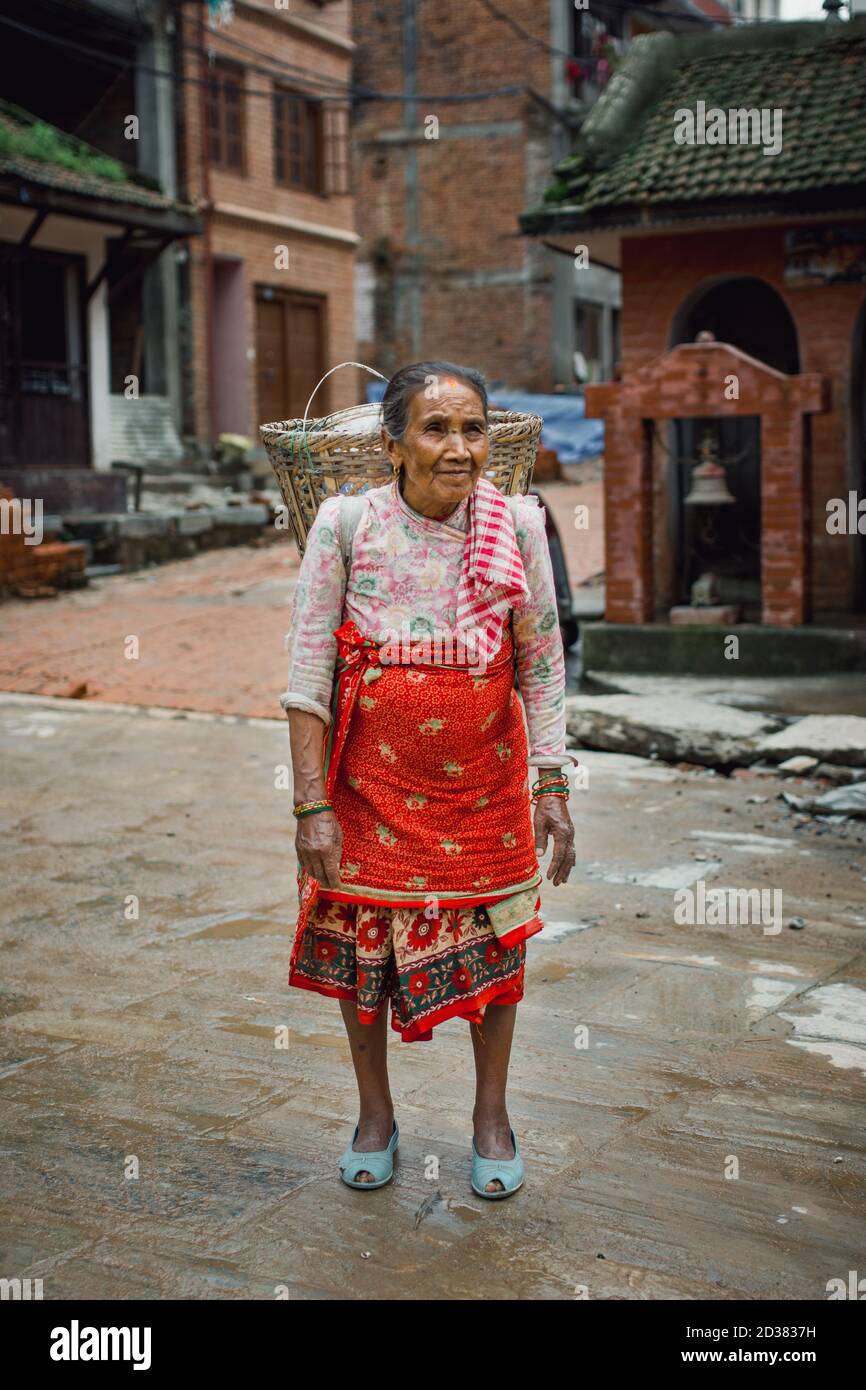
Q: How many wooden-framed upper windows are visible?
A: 2